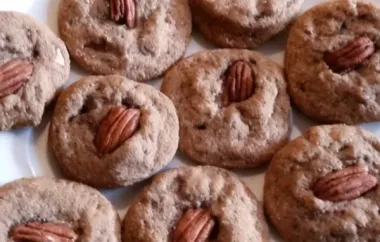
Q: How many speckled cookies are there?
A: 9